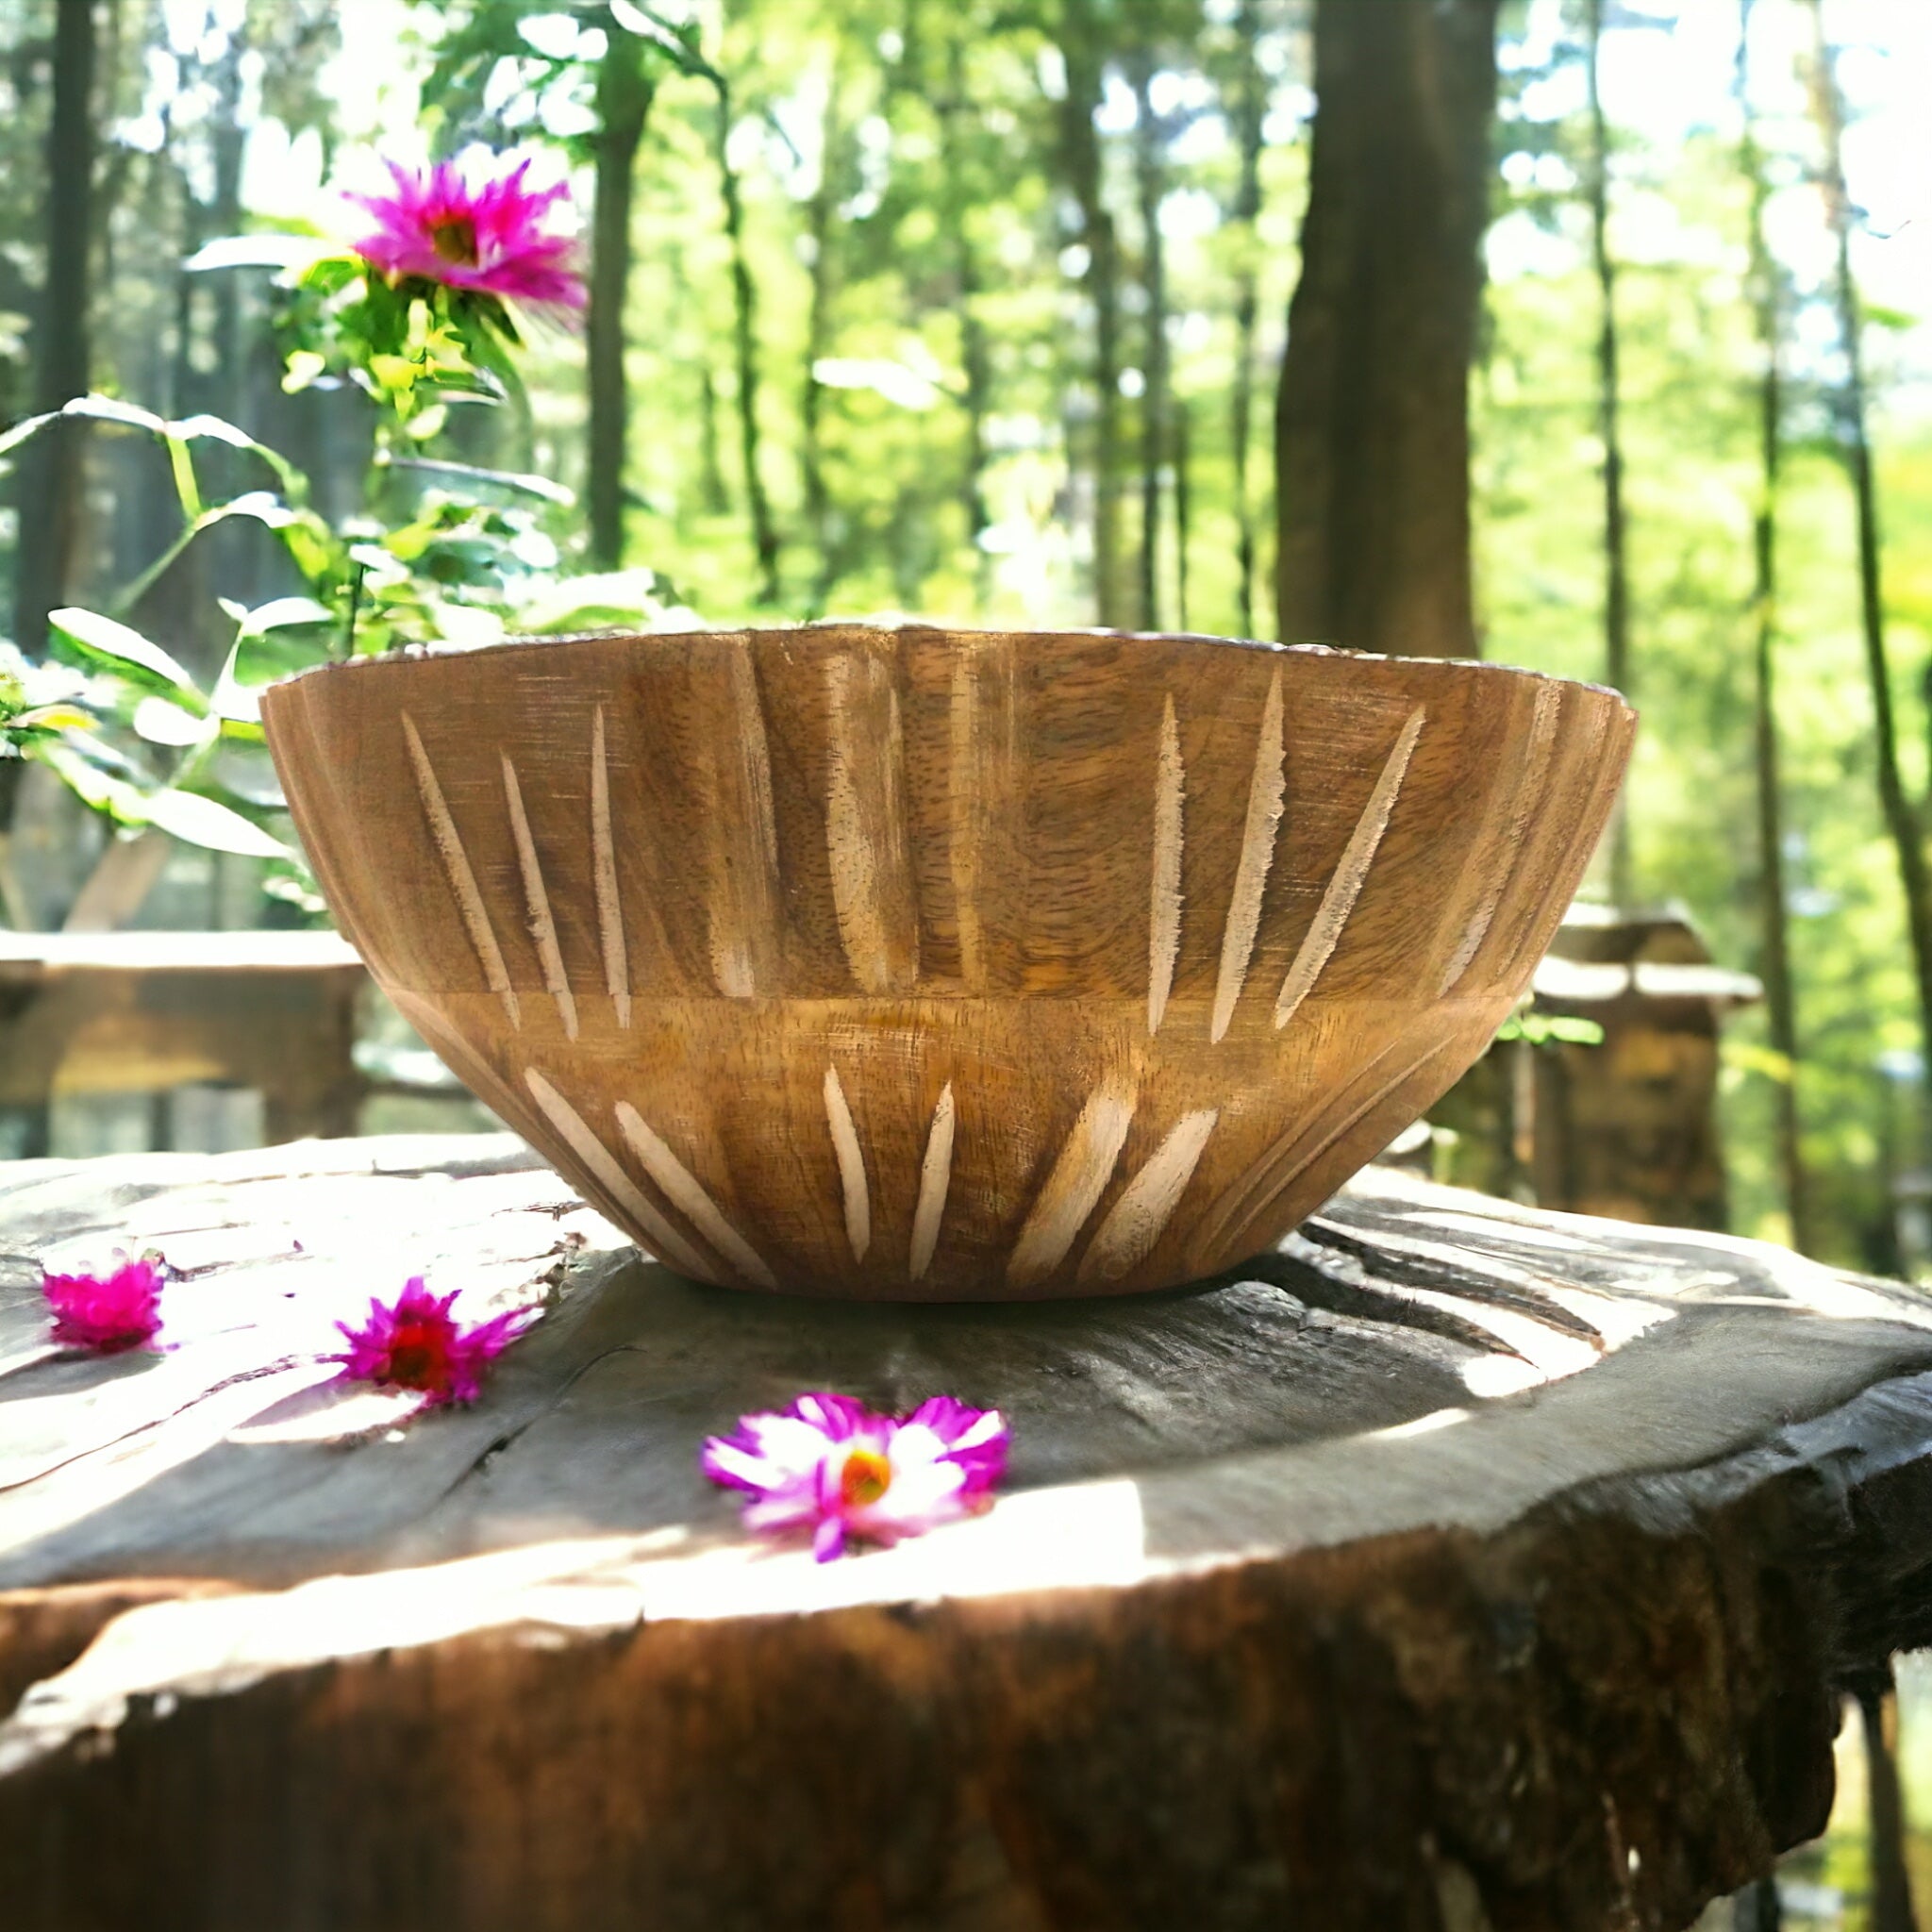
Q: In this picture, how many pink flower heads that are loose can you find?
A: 3